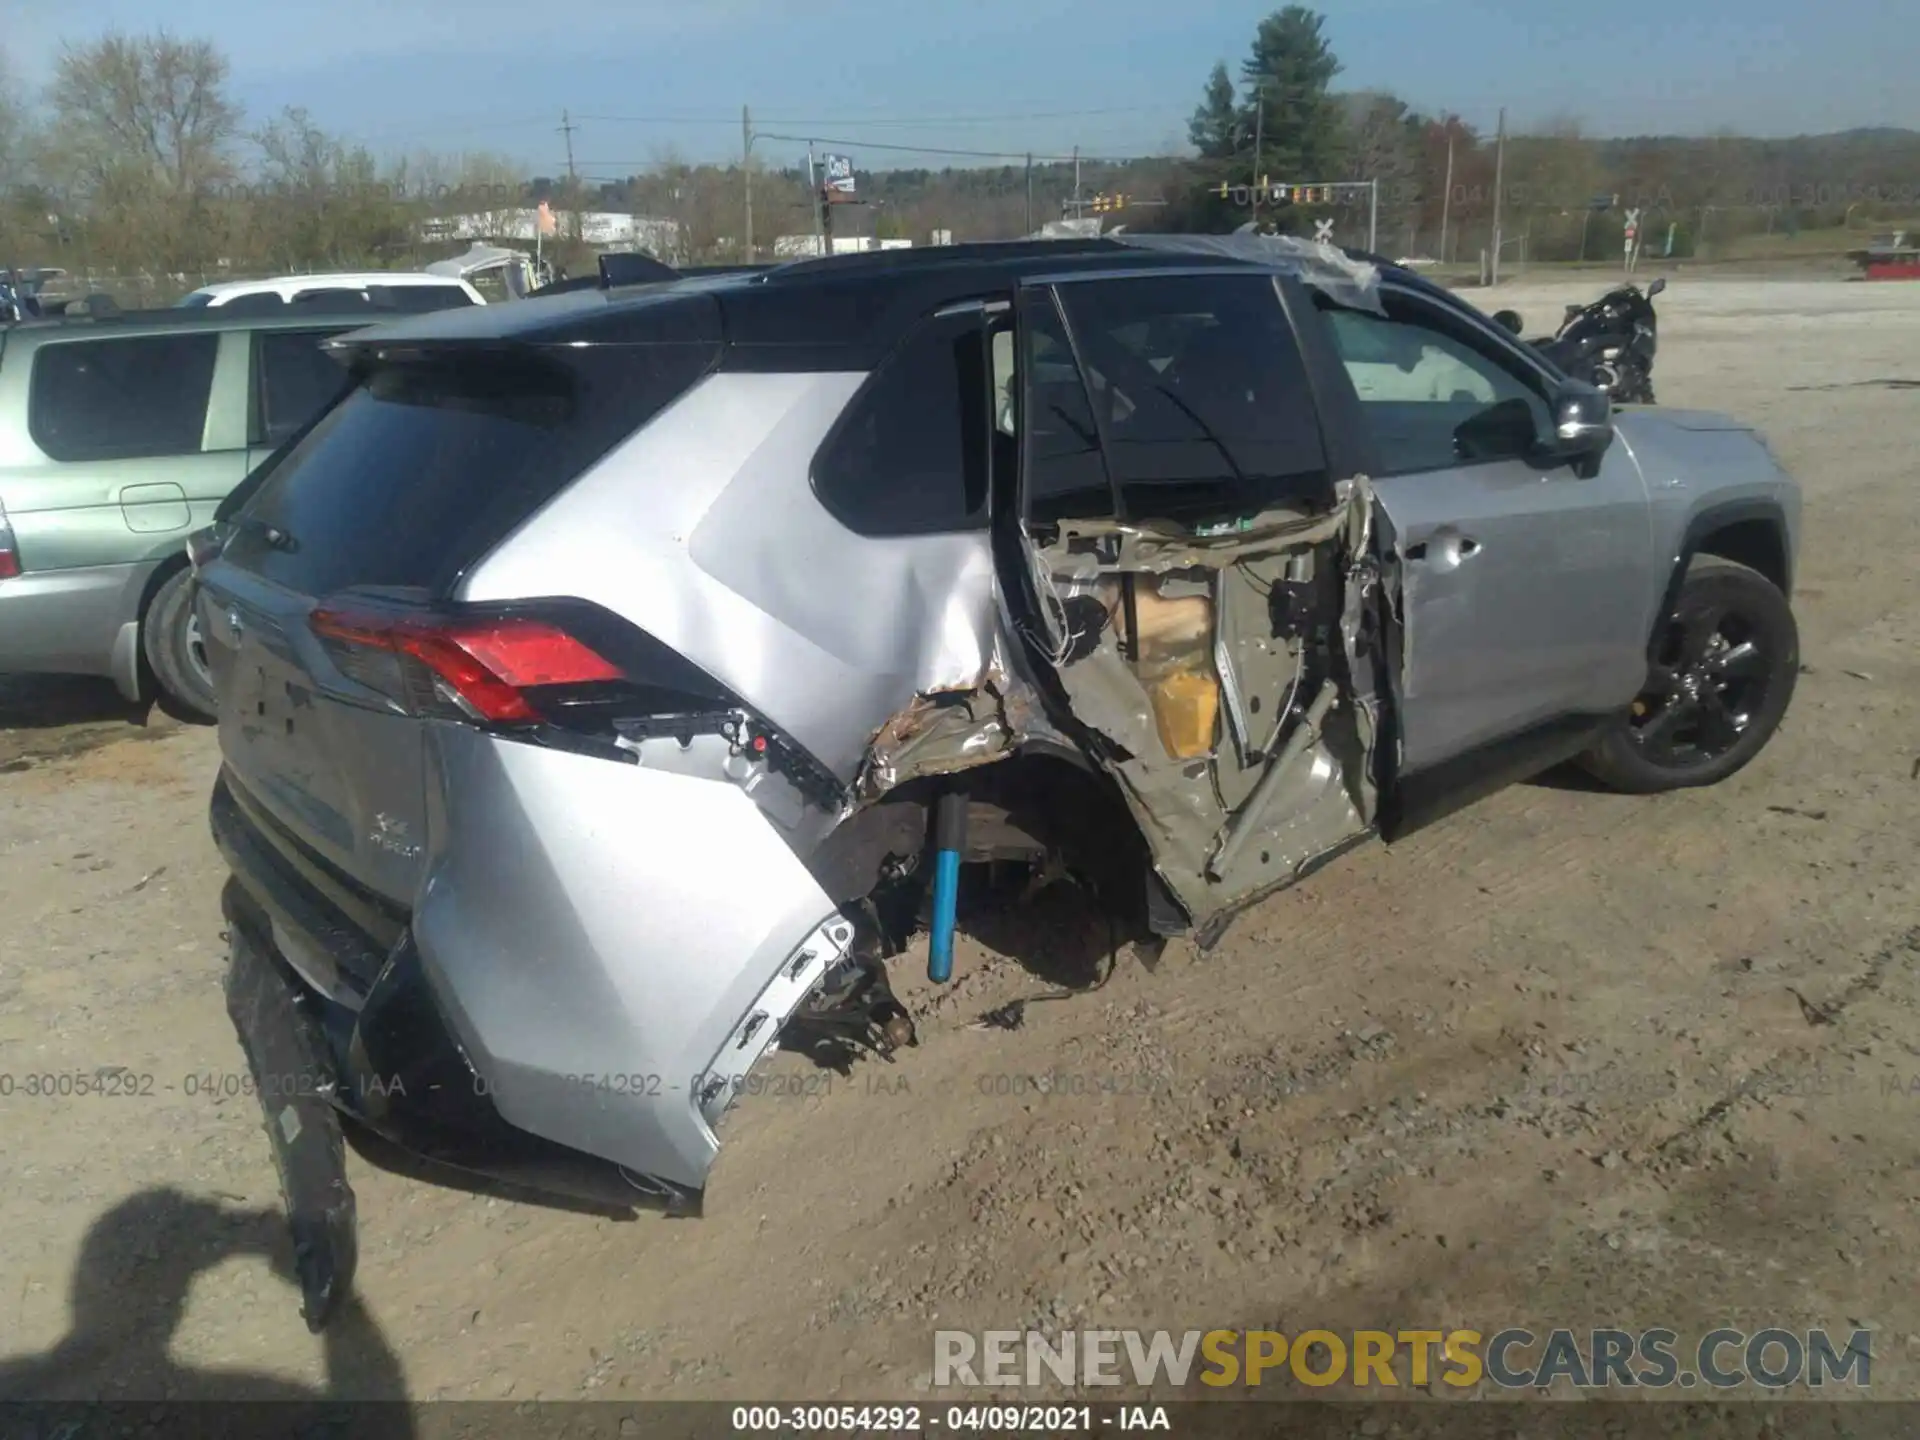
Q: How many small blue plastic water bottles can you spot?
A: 0